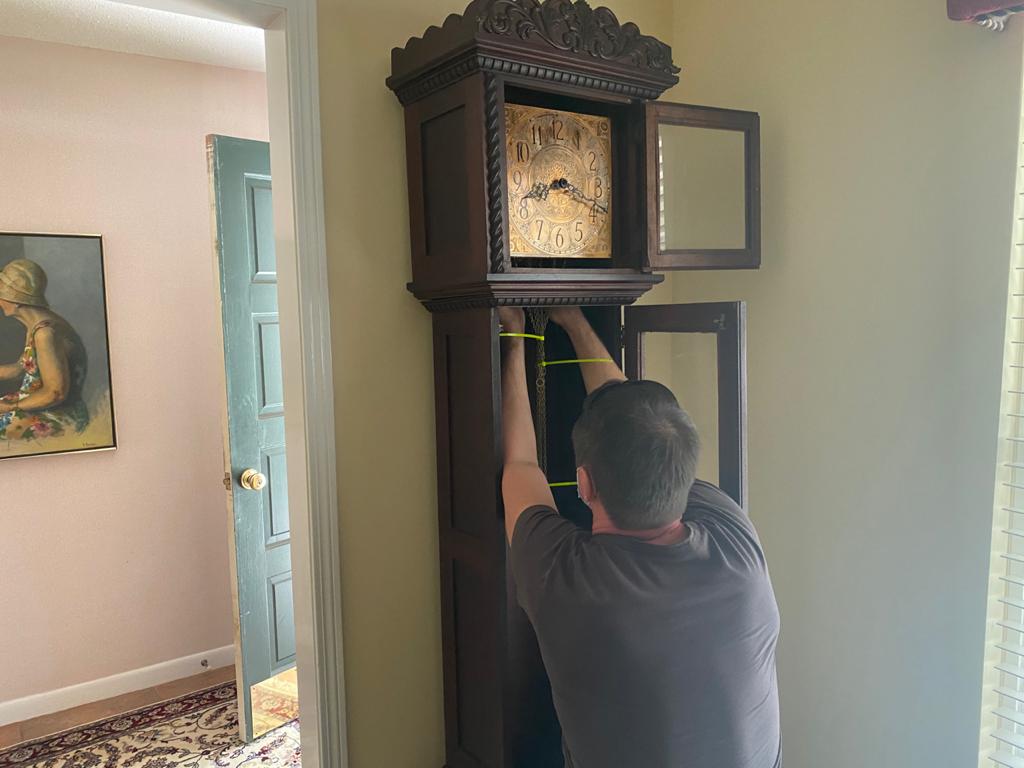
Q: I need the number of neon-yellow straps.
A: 3